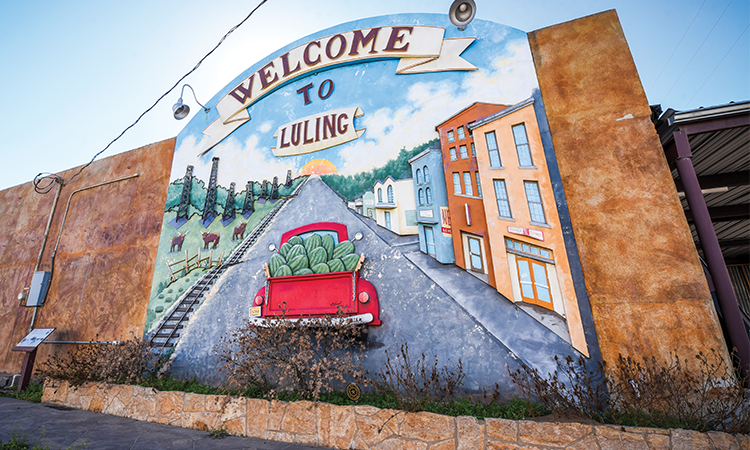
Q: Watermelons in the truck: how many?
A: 14